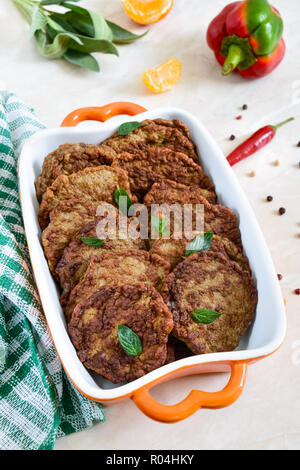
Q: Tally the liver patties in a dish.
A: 11